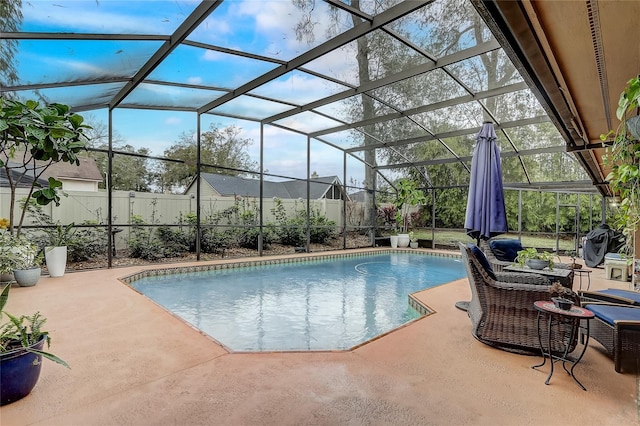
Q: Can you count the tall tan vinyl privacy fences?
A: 1